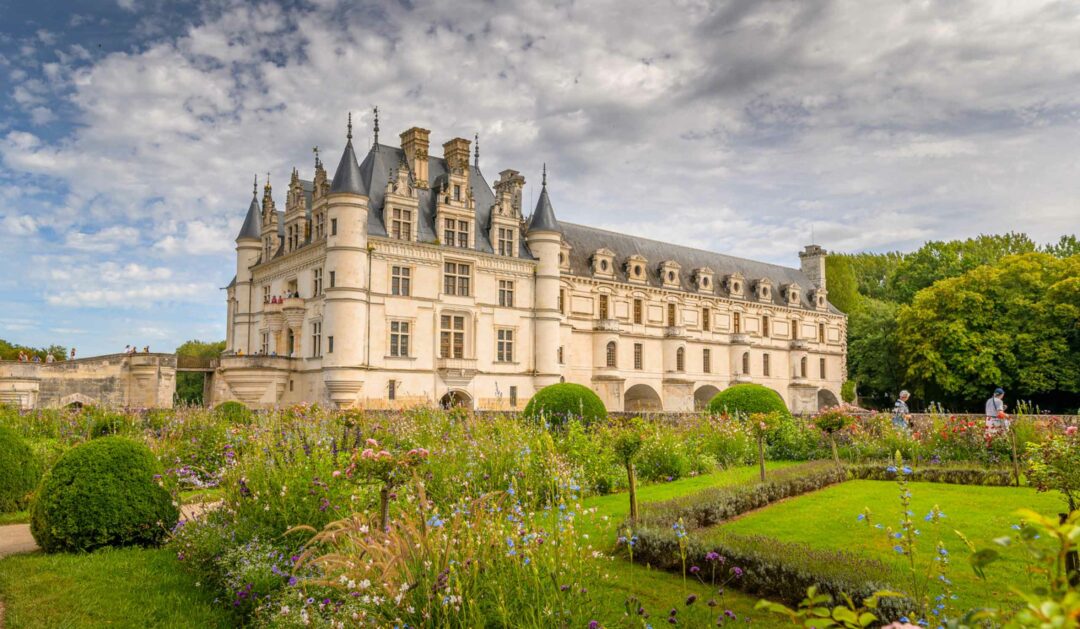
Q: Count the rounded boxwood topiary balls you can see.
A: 5